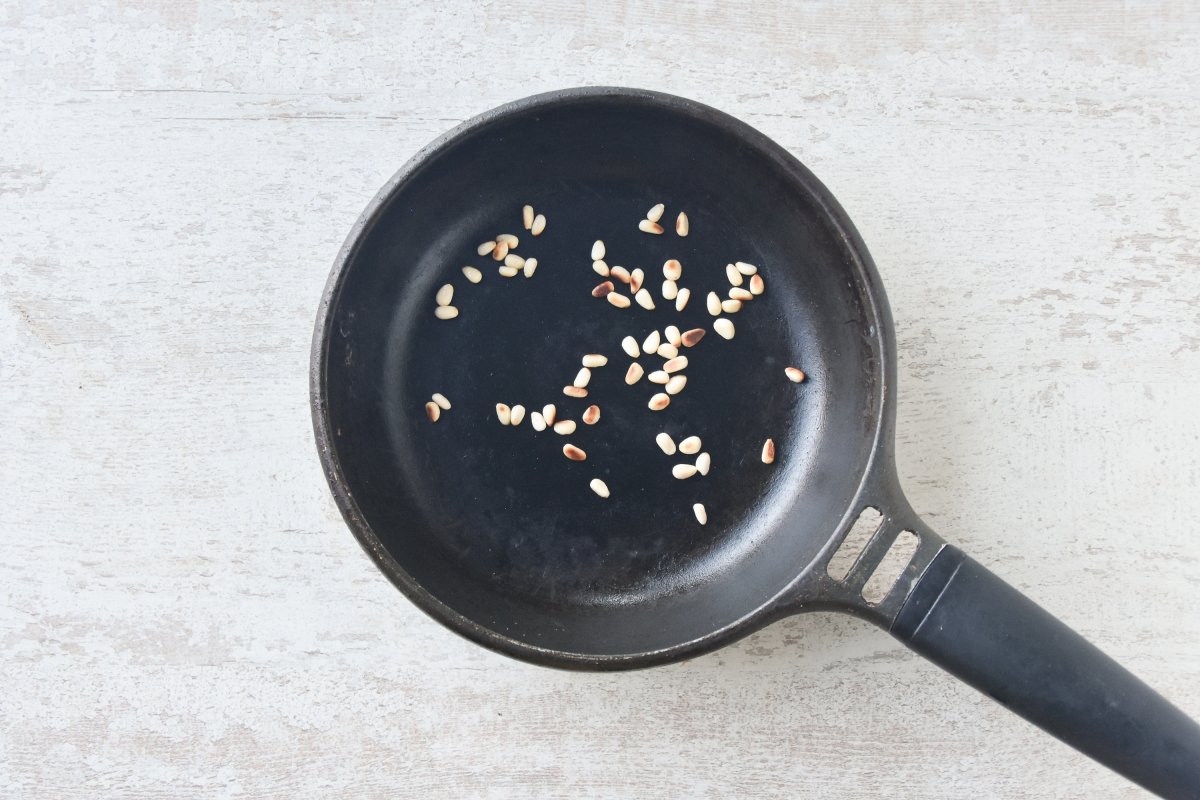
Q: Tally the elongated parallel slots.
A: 2